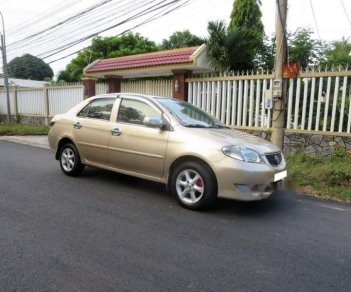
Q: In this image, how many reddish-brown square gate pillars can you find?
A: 3